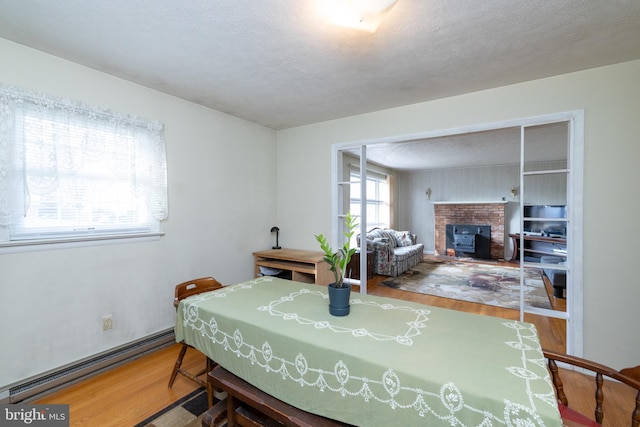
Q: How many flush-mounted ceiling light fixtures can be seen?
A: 1